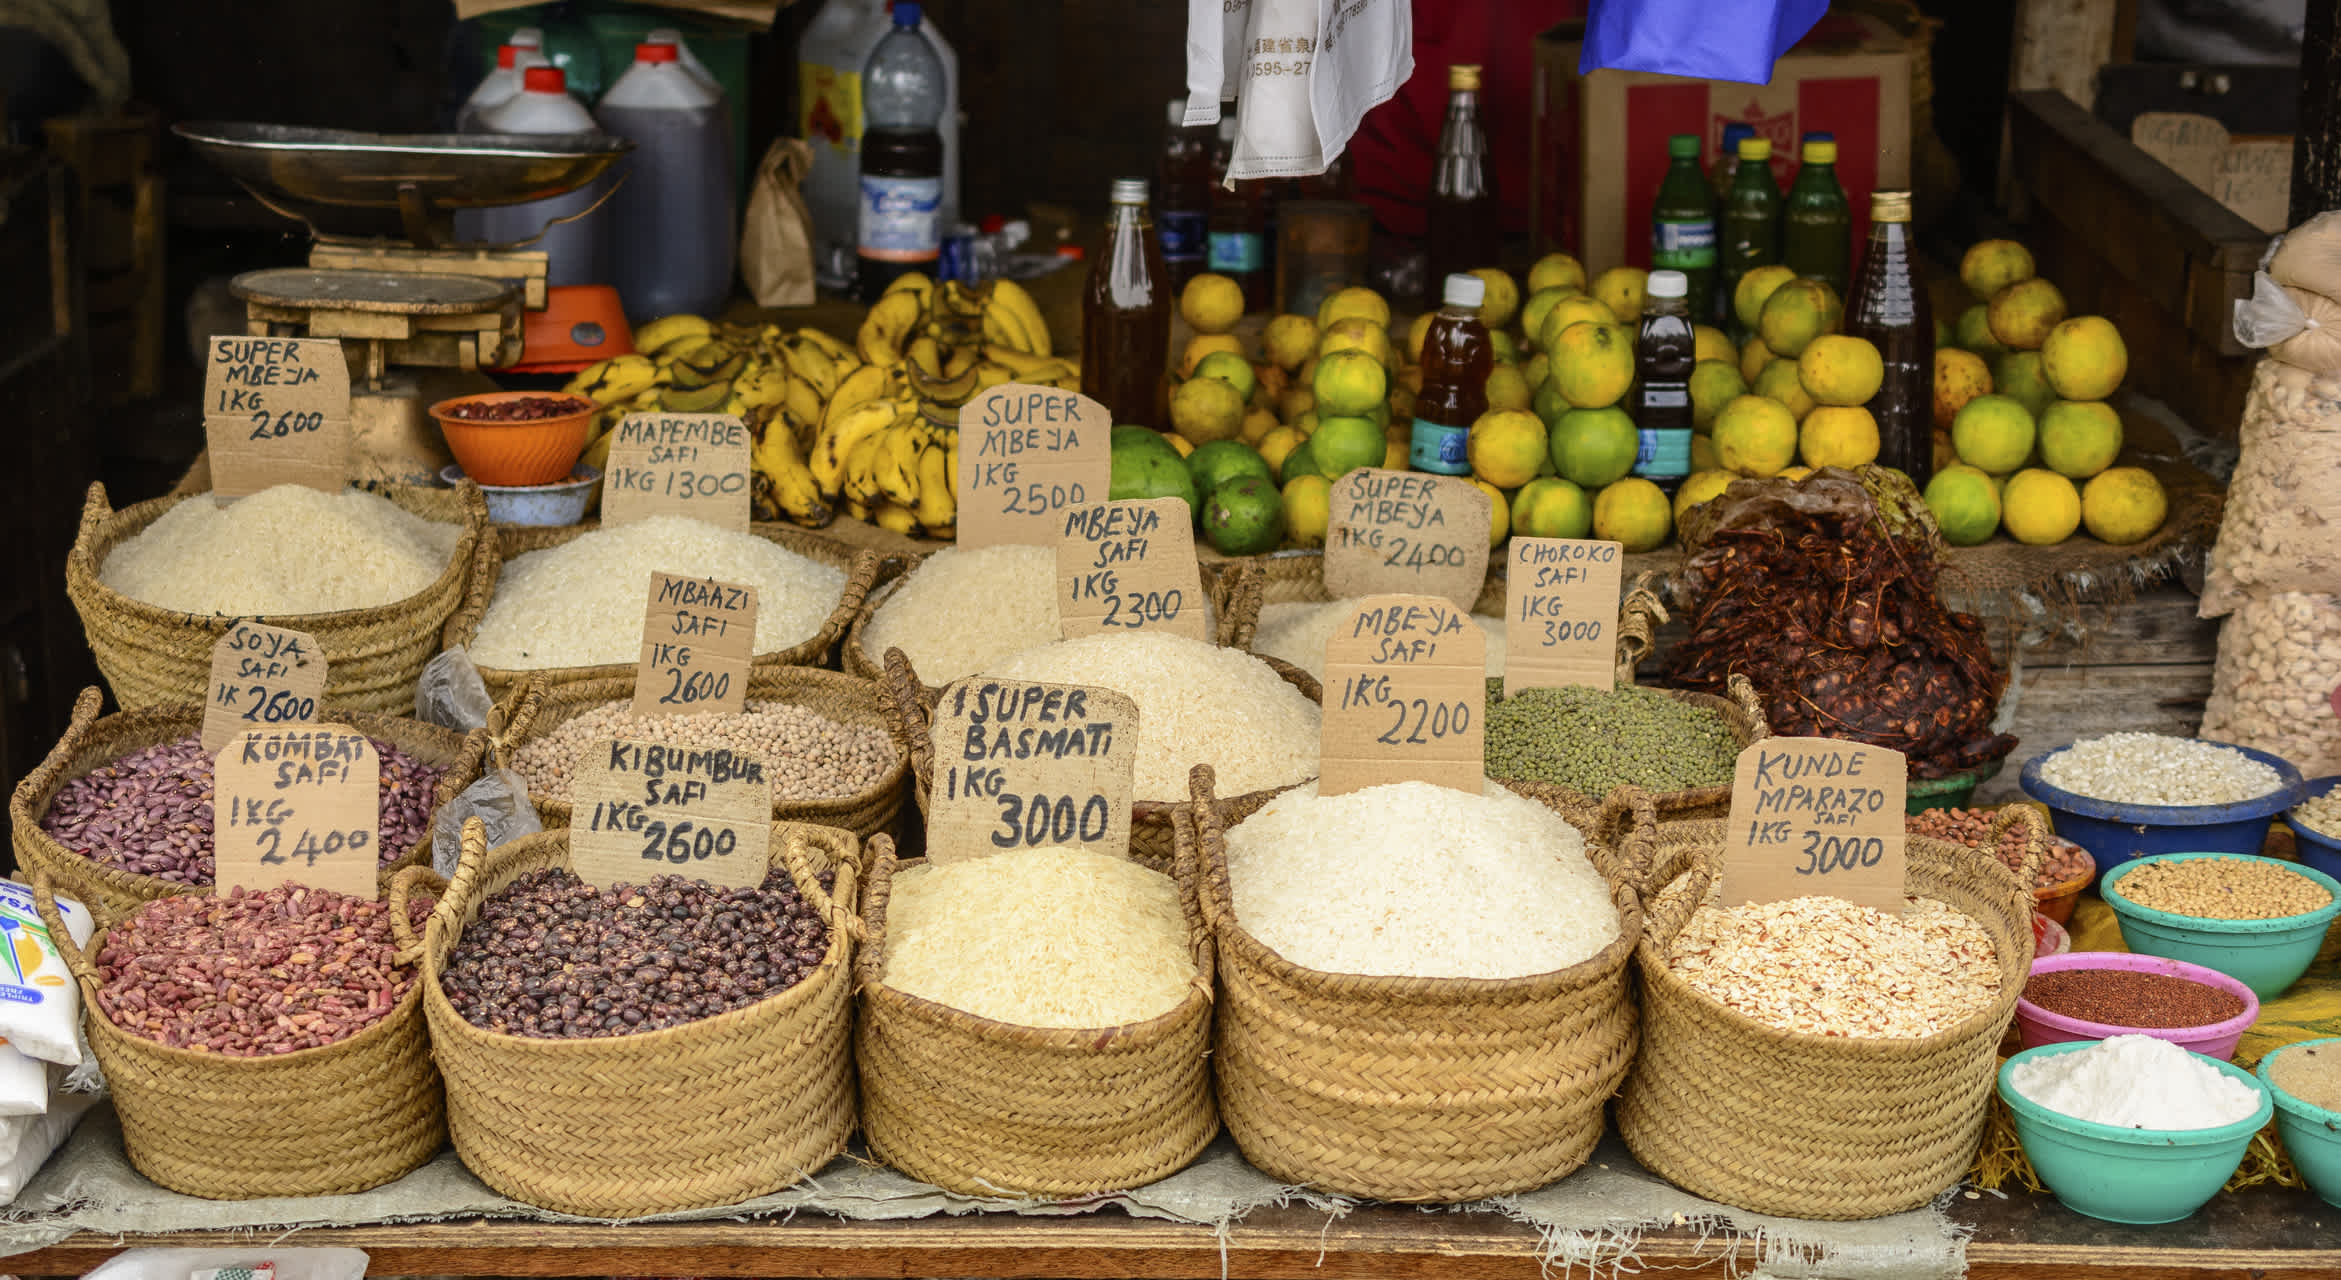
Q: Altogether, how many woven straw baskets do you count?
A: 13